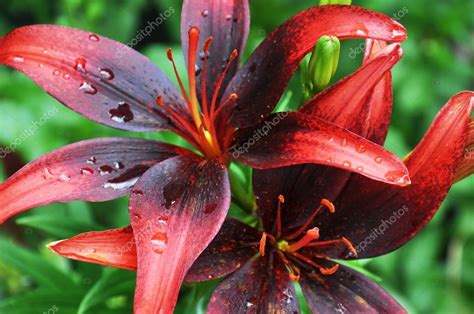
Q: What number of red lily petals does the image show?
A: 12